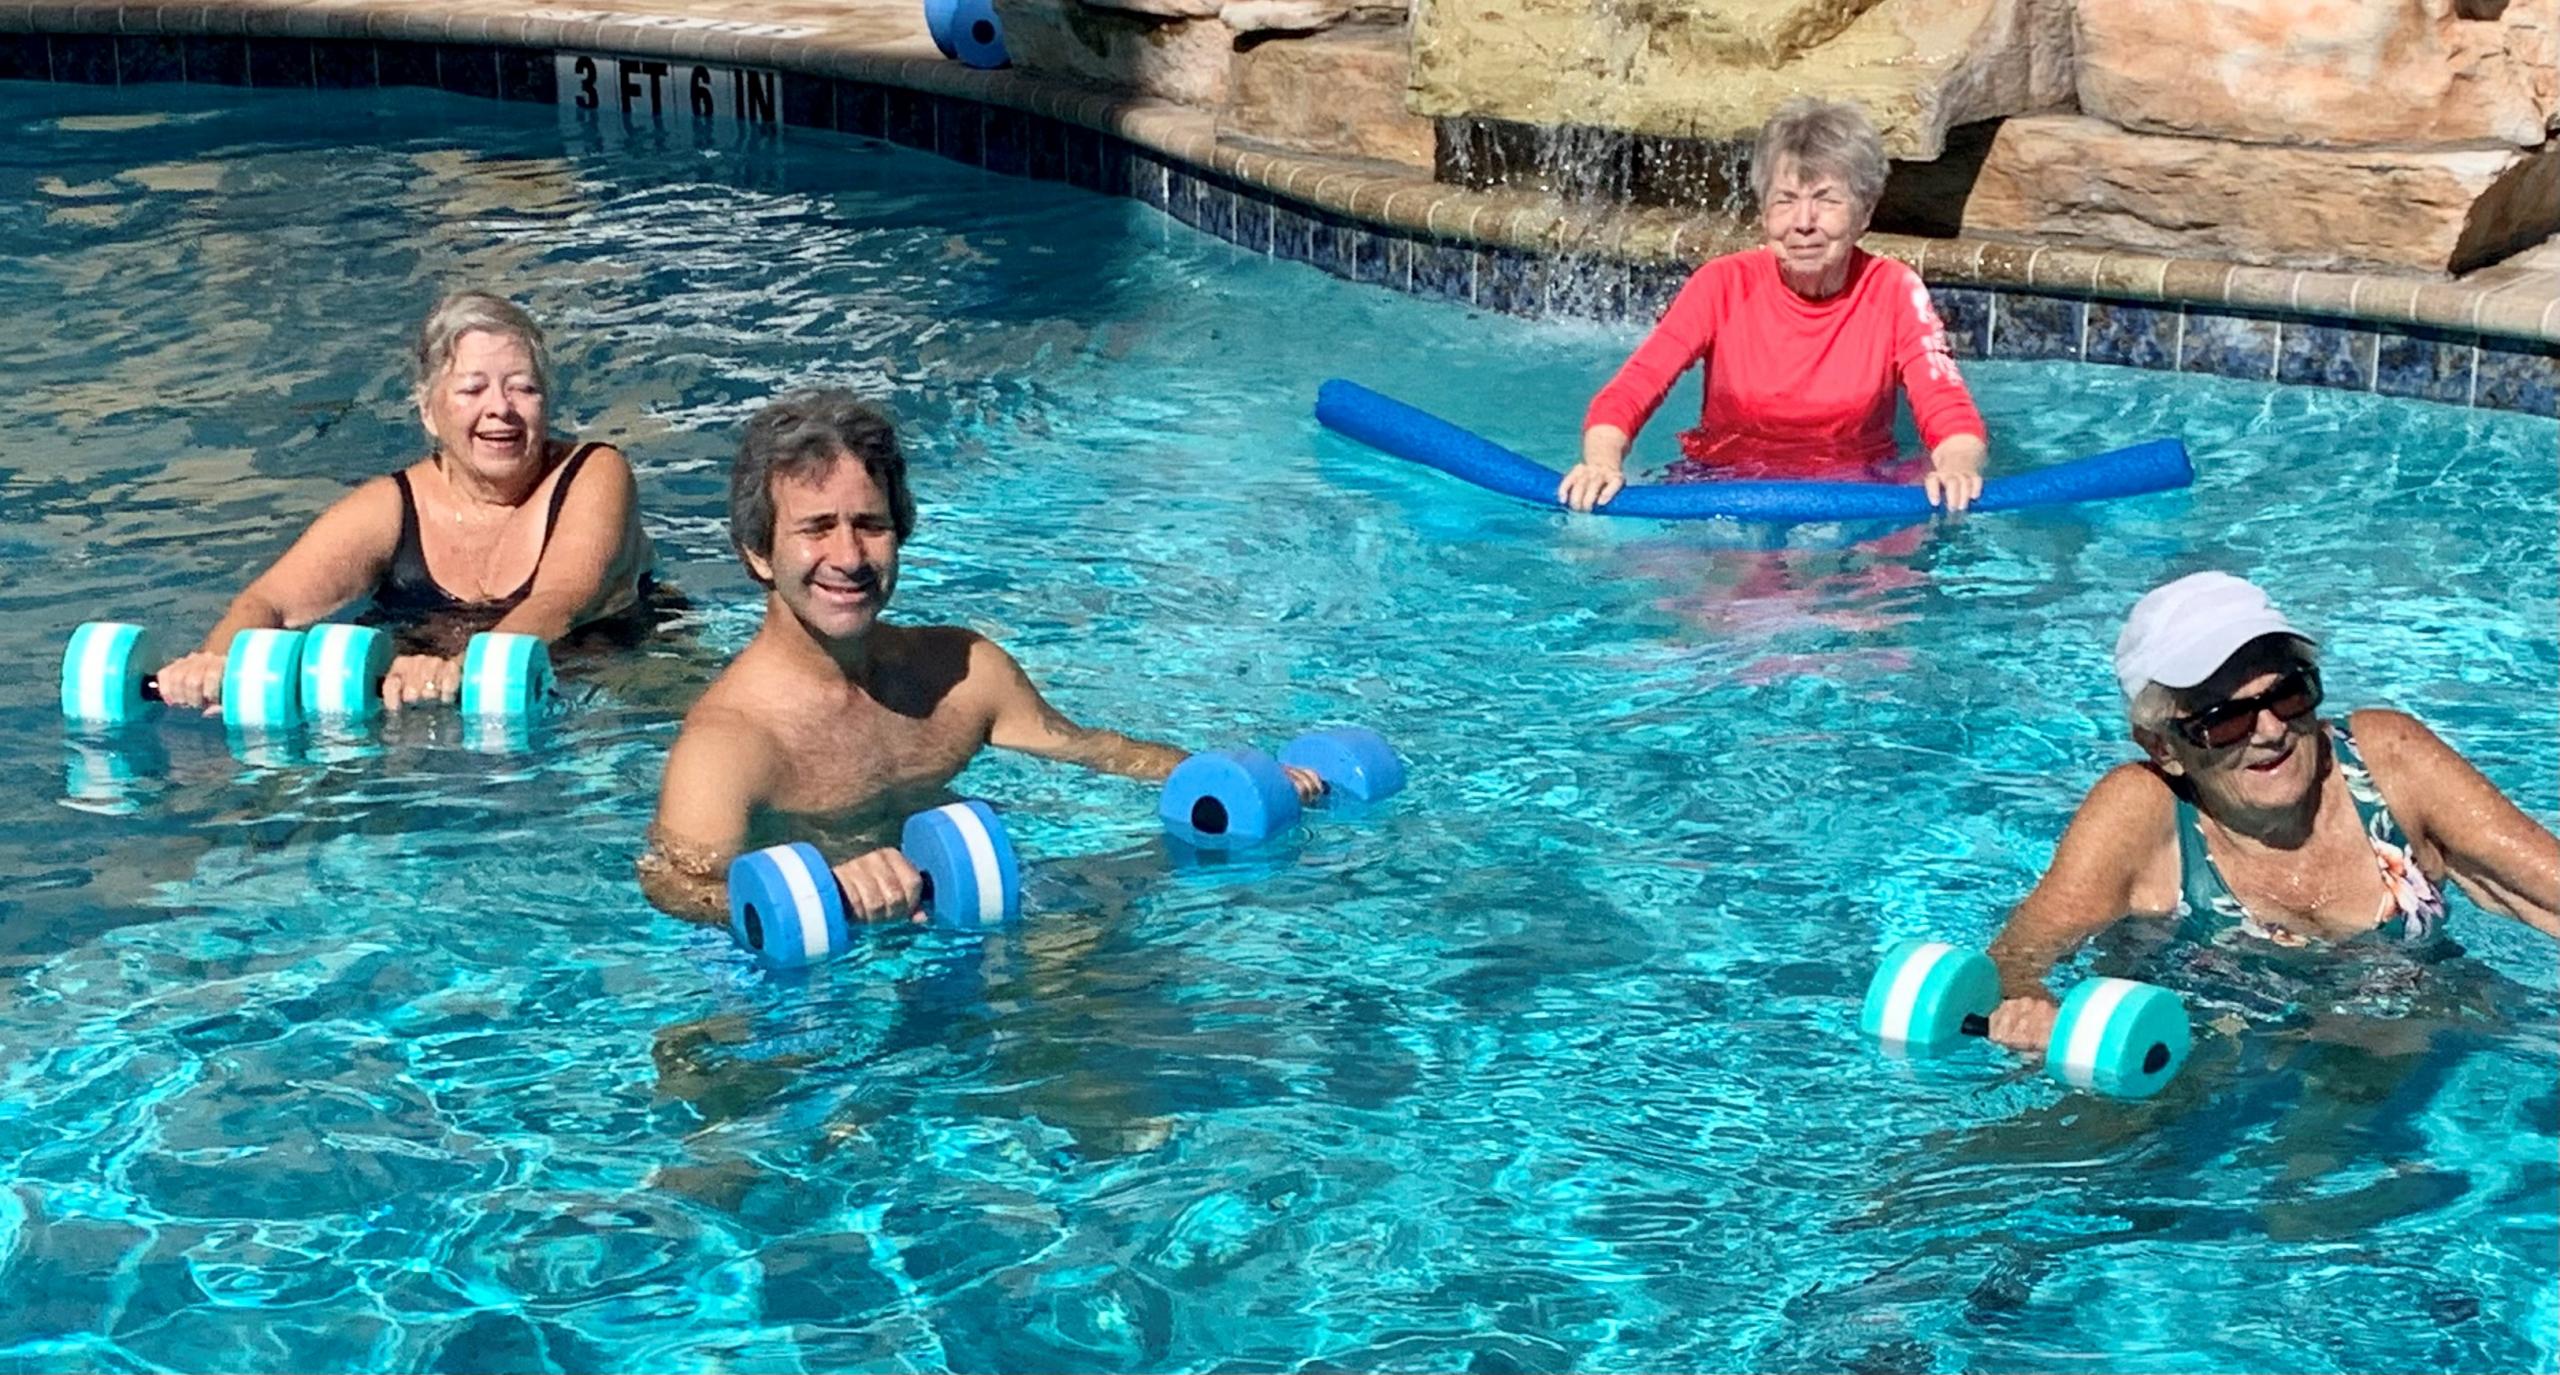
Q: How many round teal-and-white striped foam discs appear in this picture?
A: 6